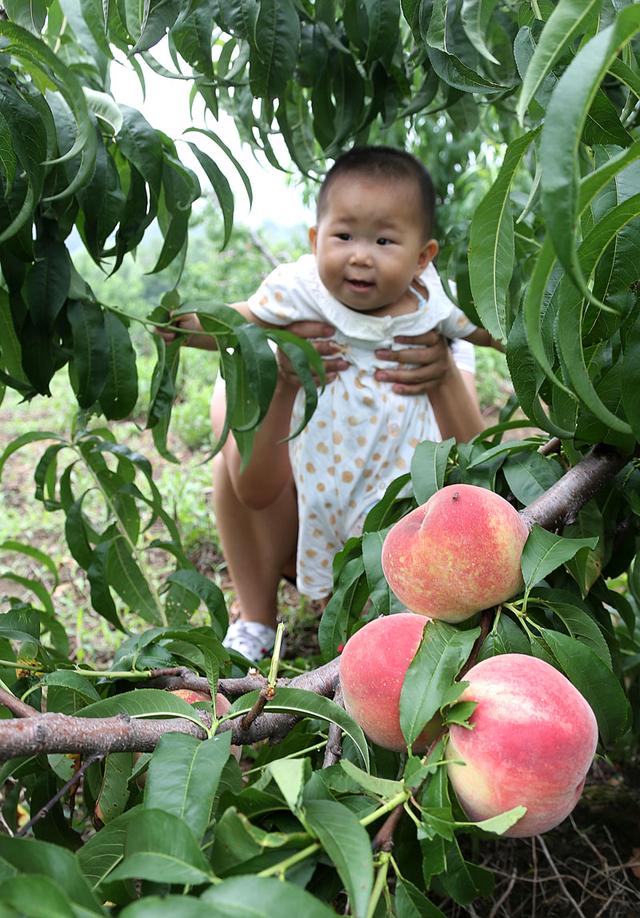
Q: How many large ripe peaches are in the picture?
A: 3